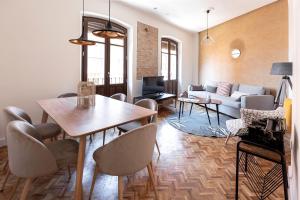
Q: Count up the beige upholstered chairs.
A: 6